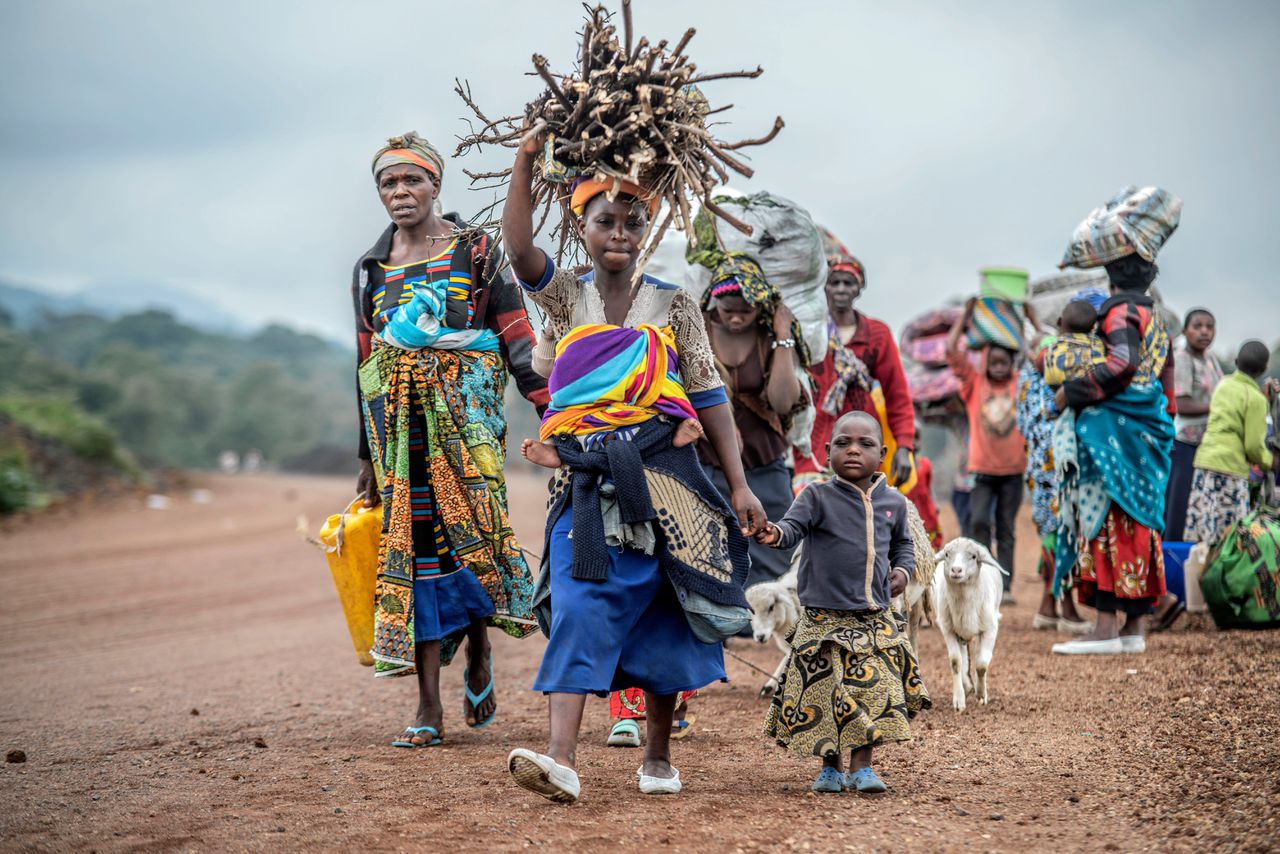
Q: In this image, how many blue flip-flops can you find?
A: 2